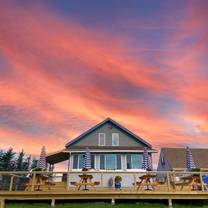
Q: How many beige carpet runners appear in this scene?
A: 0